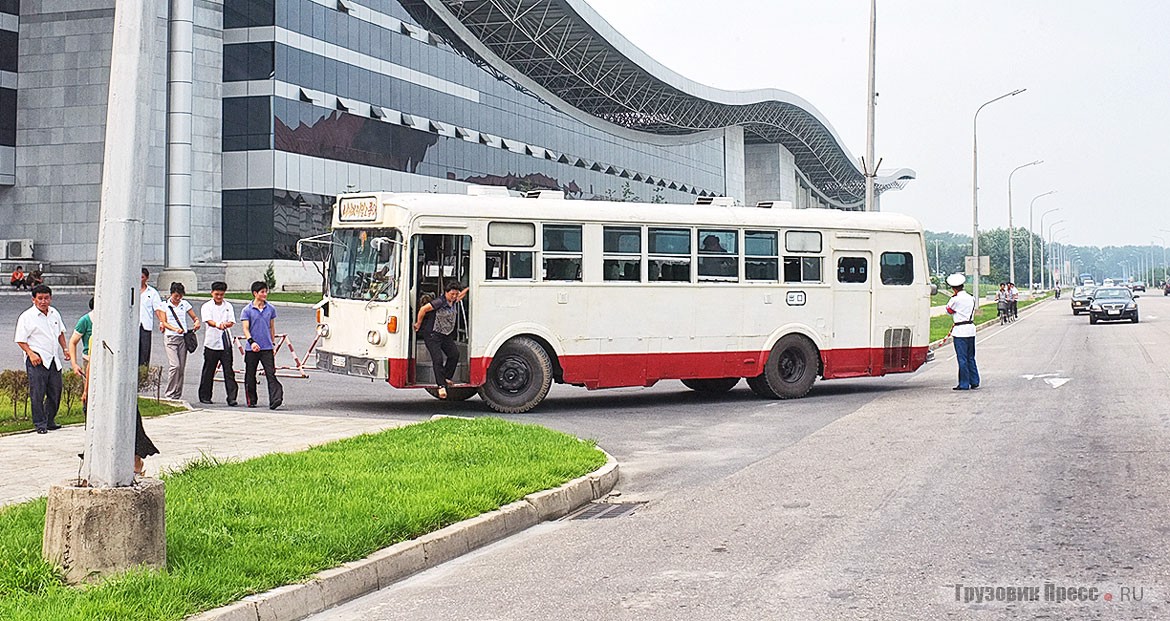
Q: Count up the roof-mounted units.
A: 4